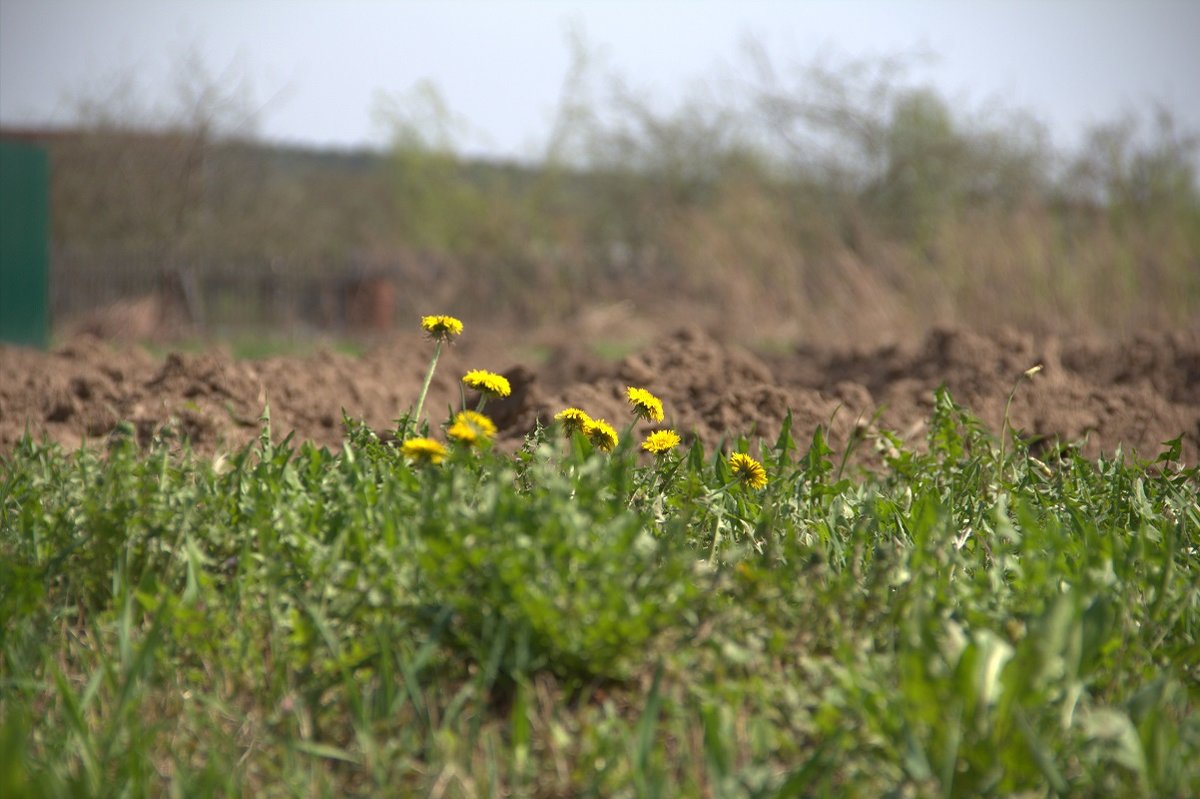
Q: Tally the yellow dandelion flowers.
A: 9